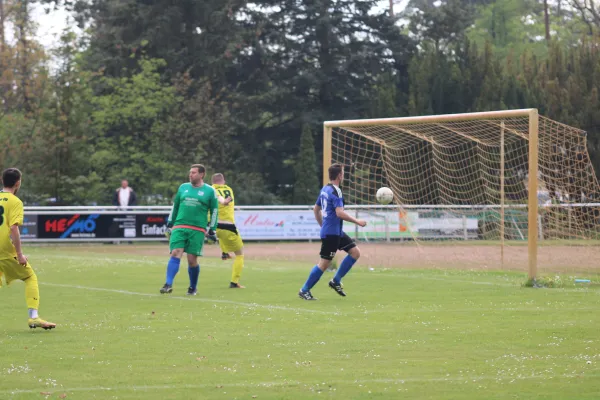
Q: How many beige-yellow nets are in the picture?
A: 1